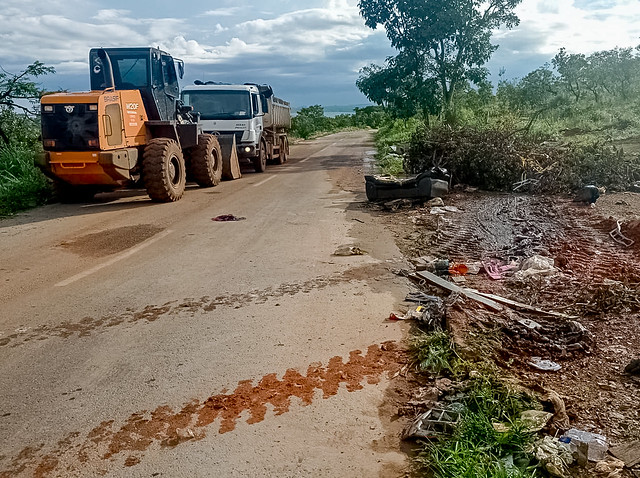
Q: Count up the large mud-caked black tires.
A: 2